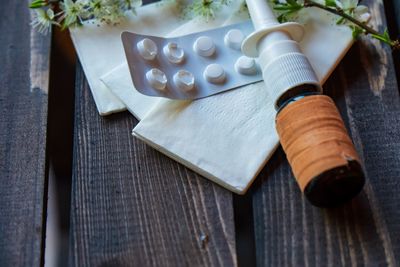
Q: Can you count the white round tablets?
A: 4